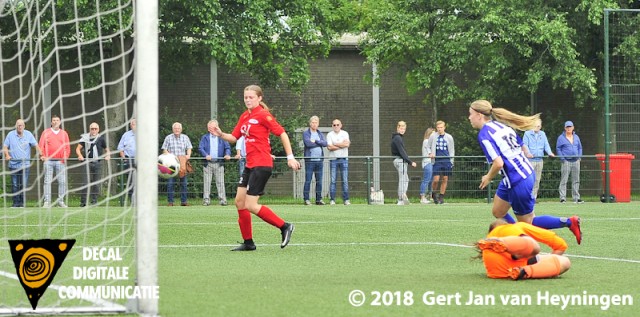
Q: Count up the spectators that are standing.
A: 14